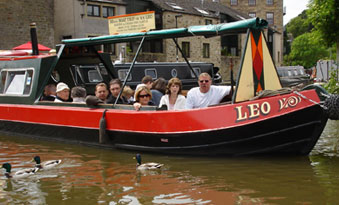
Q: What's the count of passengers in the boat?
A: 11